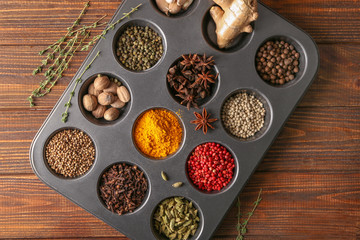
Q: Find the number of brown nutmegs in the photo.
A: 9